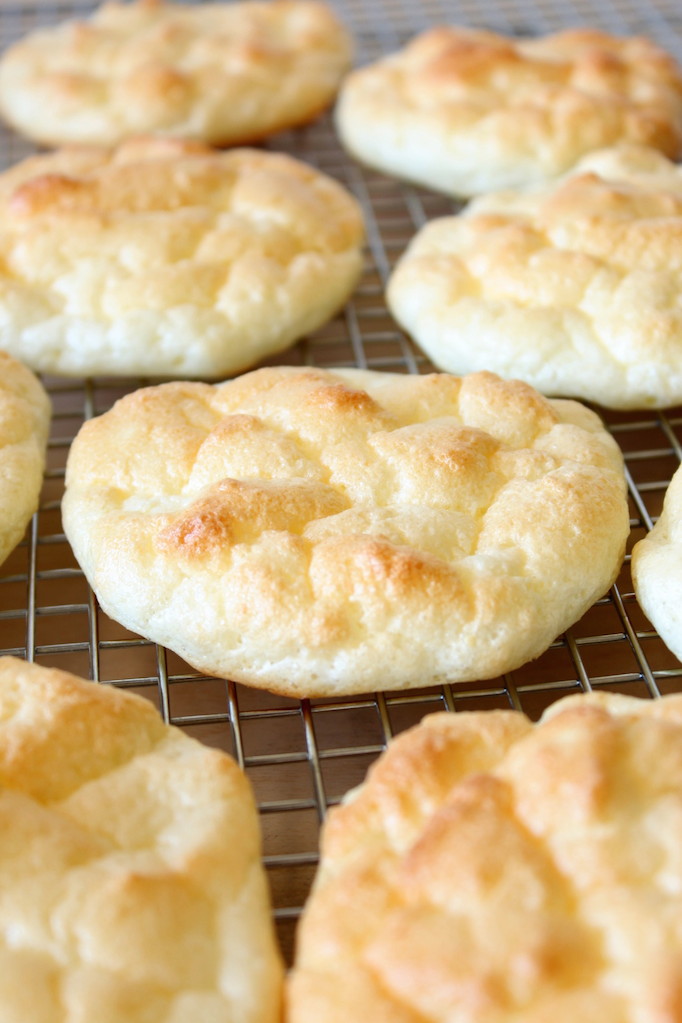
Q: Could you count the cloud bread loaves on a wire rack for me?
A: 9